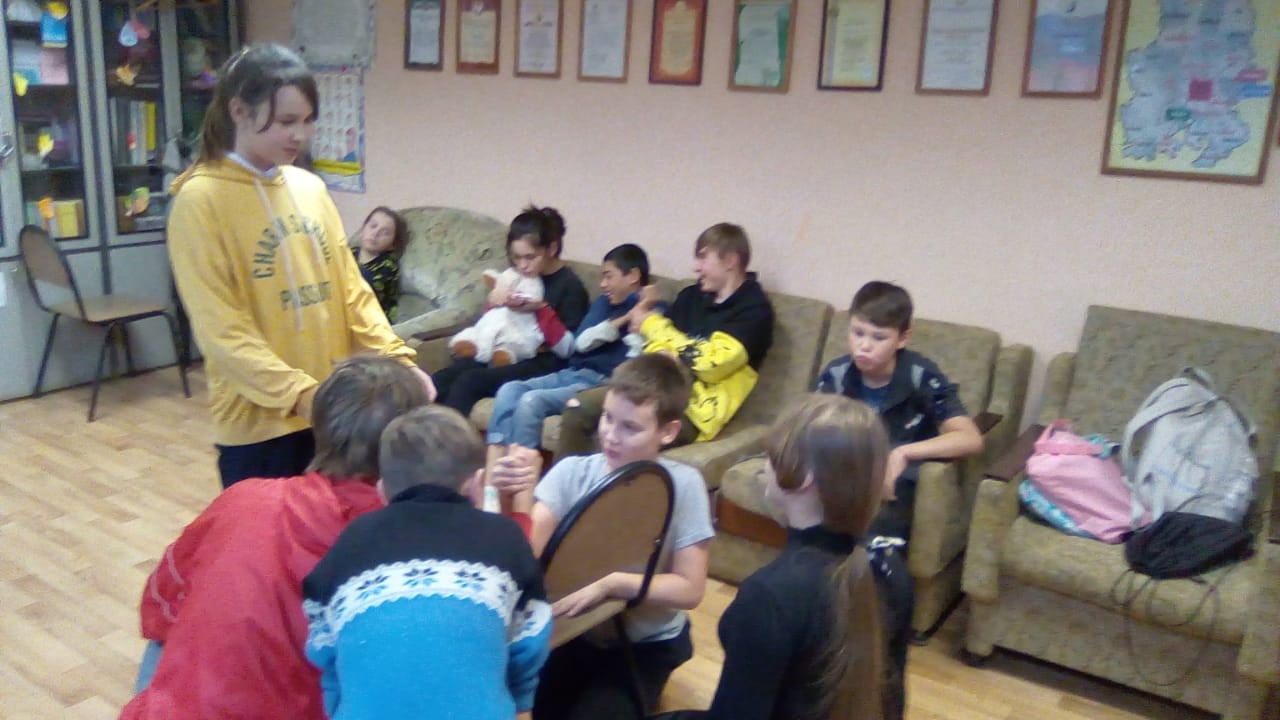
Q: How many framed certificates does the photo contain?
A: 9